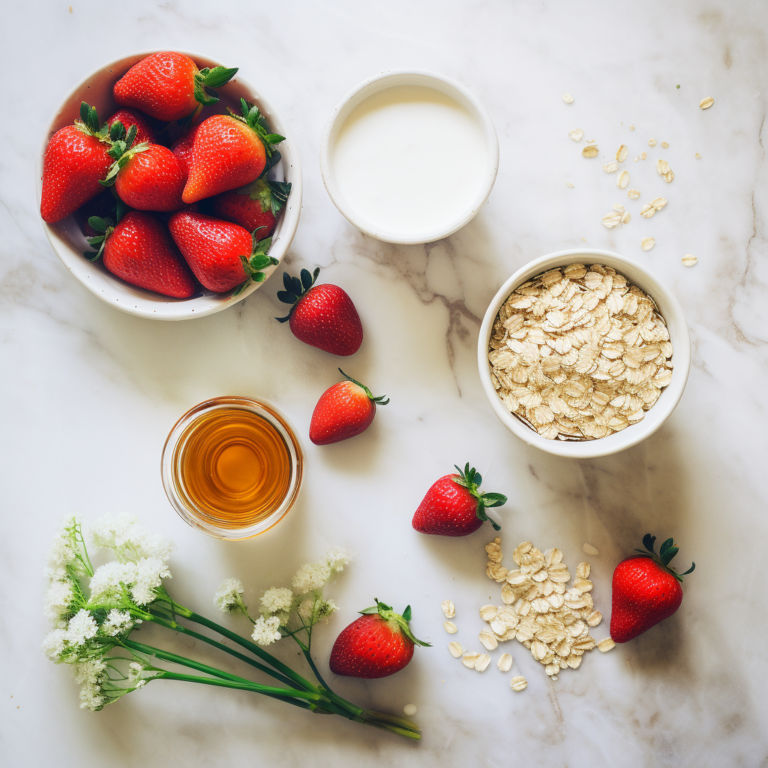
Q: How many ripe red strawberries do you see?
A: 14